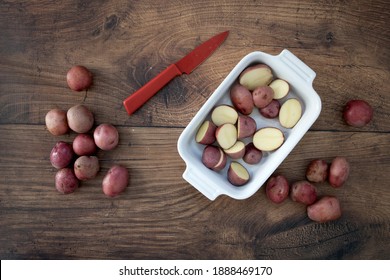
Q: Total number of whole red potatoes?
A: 15